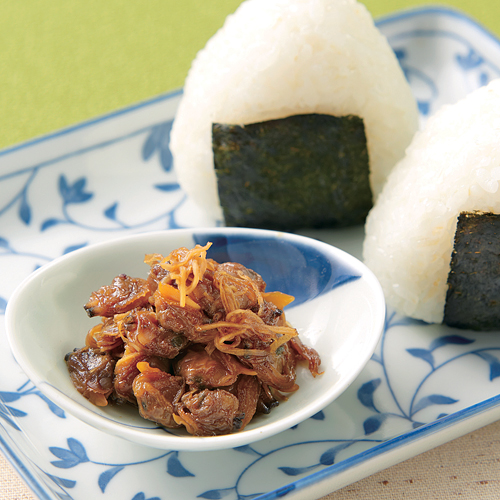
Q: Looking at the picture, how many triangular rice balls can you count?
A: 2